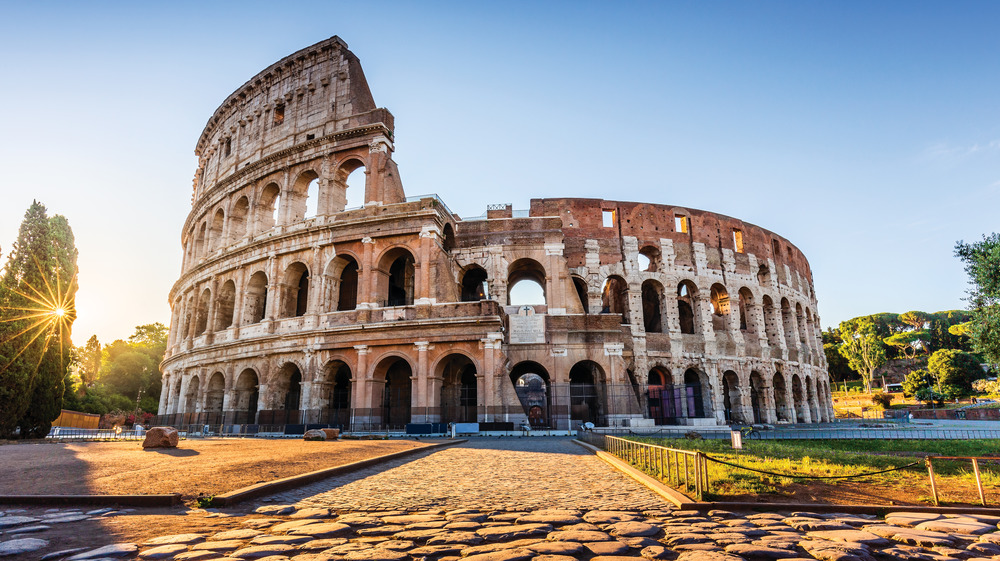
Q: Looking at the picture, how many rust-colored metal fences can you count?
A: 2